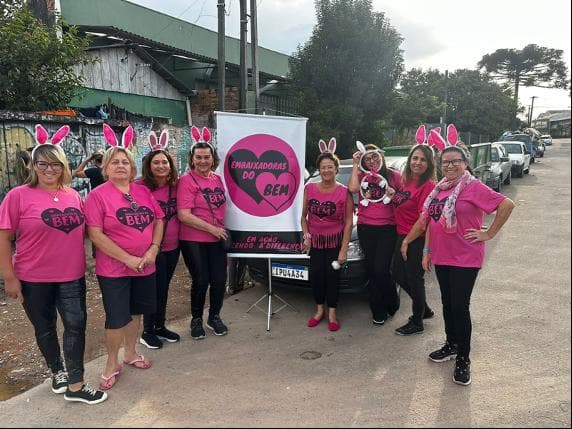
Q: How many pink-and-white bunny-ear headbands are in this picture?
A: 7